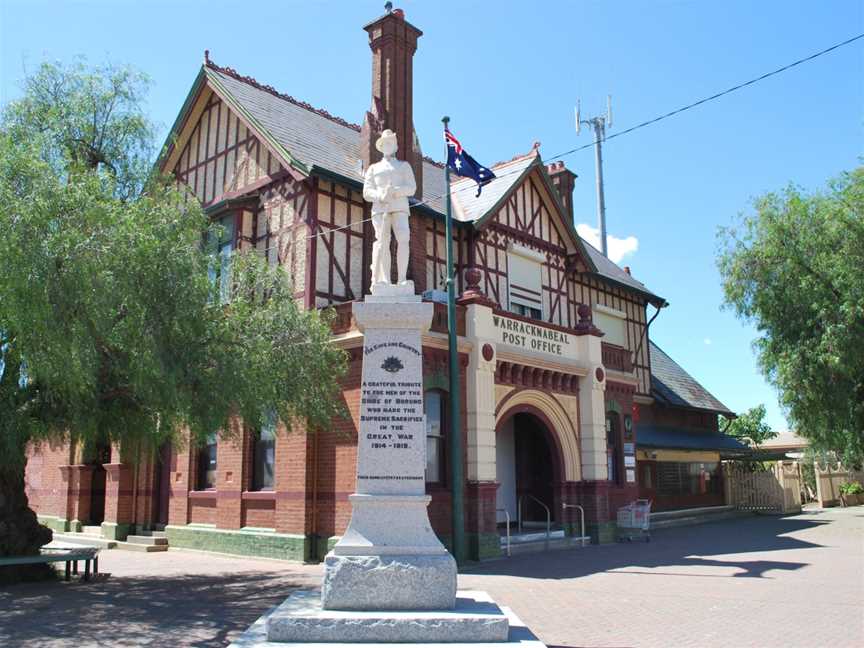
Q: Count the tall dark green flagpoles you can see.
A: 1